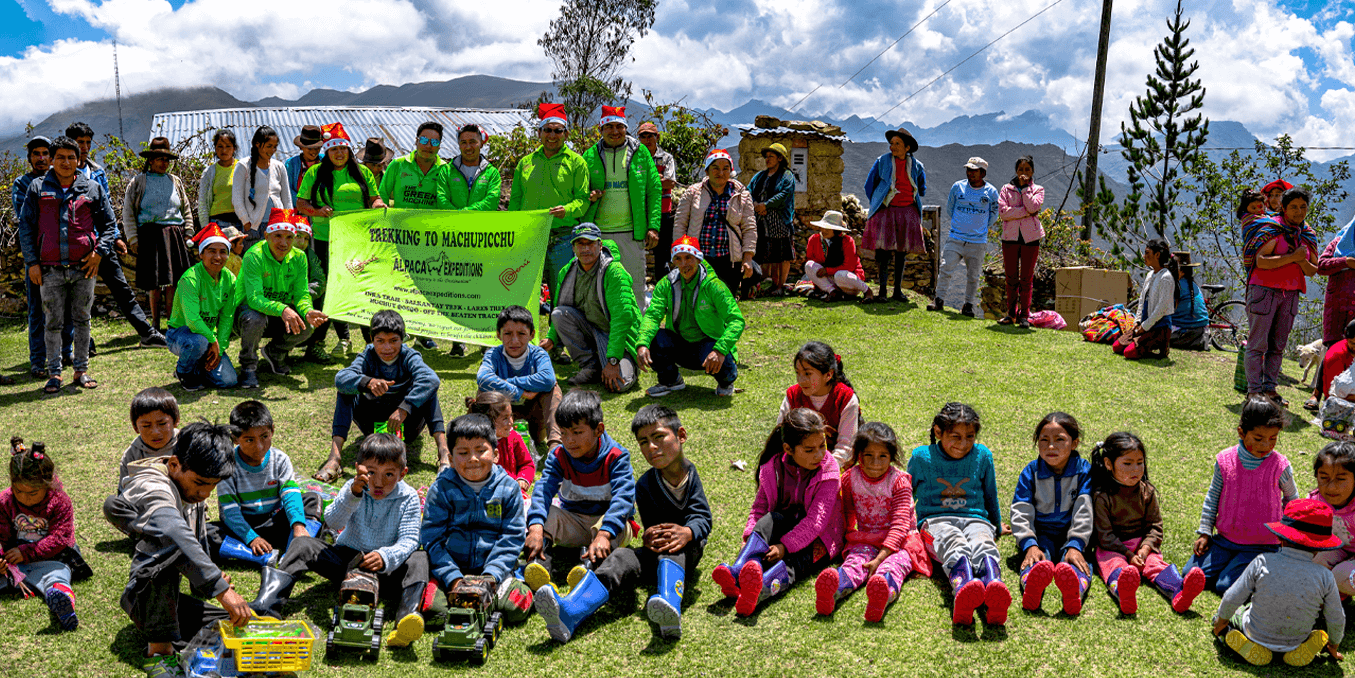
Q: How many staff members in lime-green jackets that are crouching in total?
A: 4